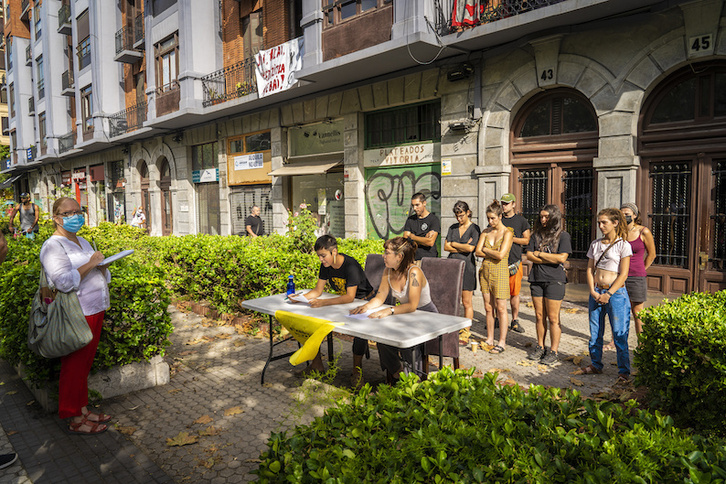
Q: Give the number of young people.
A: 9